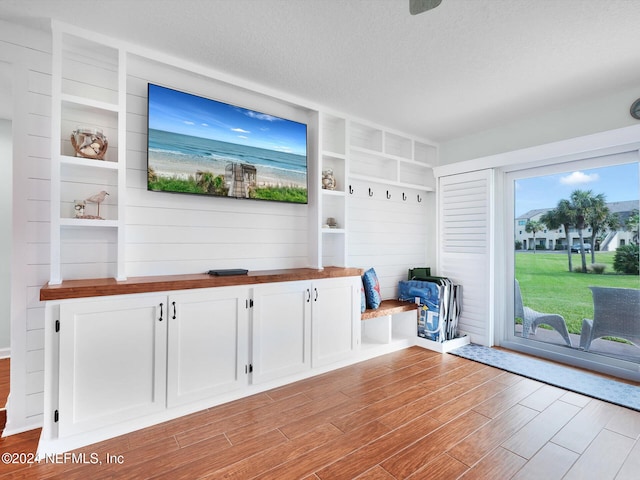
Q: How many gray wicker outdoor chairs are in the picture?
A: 2